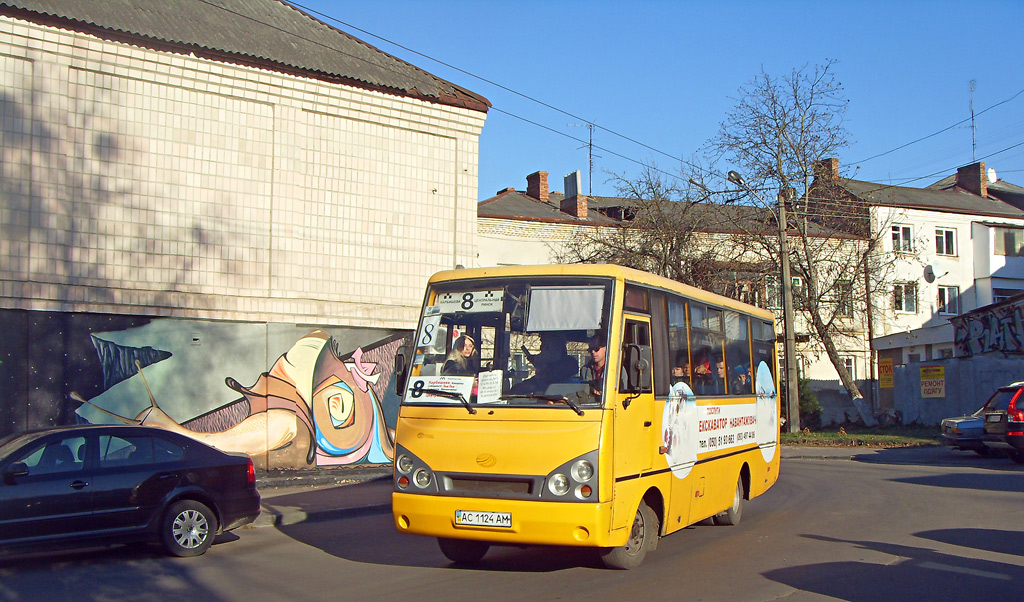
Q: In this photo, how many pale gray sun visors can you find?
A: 1